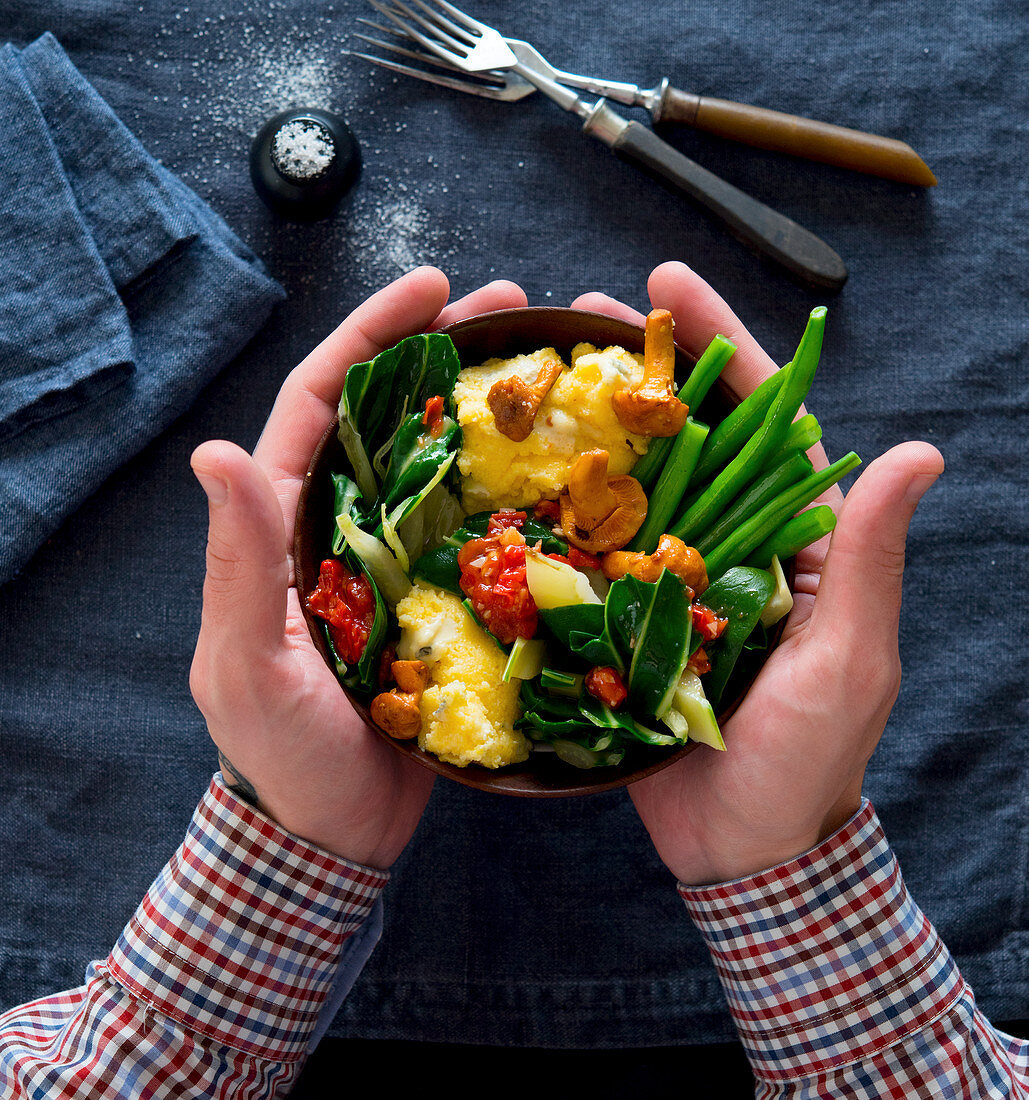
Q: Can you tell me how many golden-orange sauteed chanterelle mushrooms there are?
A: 5